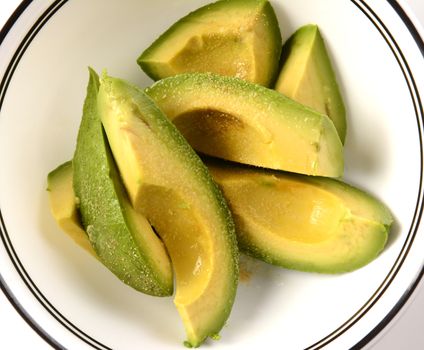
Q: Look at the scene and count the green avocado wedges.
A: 7